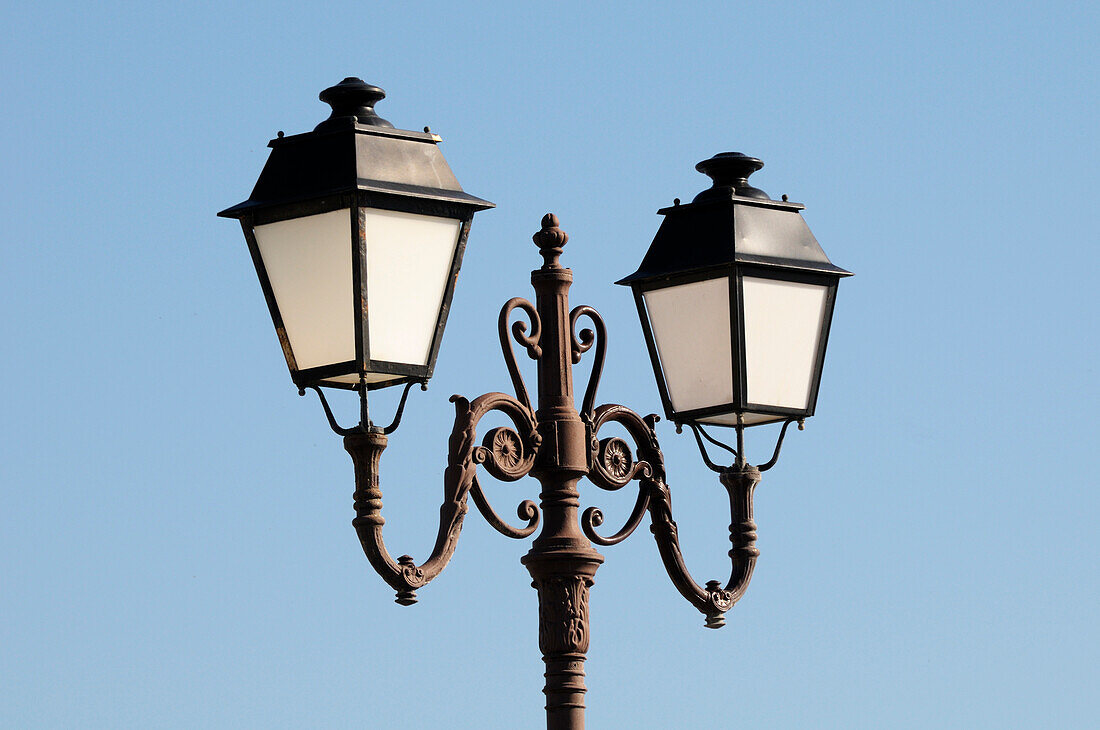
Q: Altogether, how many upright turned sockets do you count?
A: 2